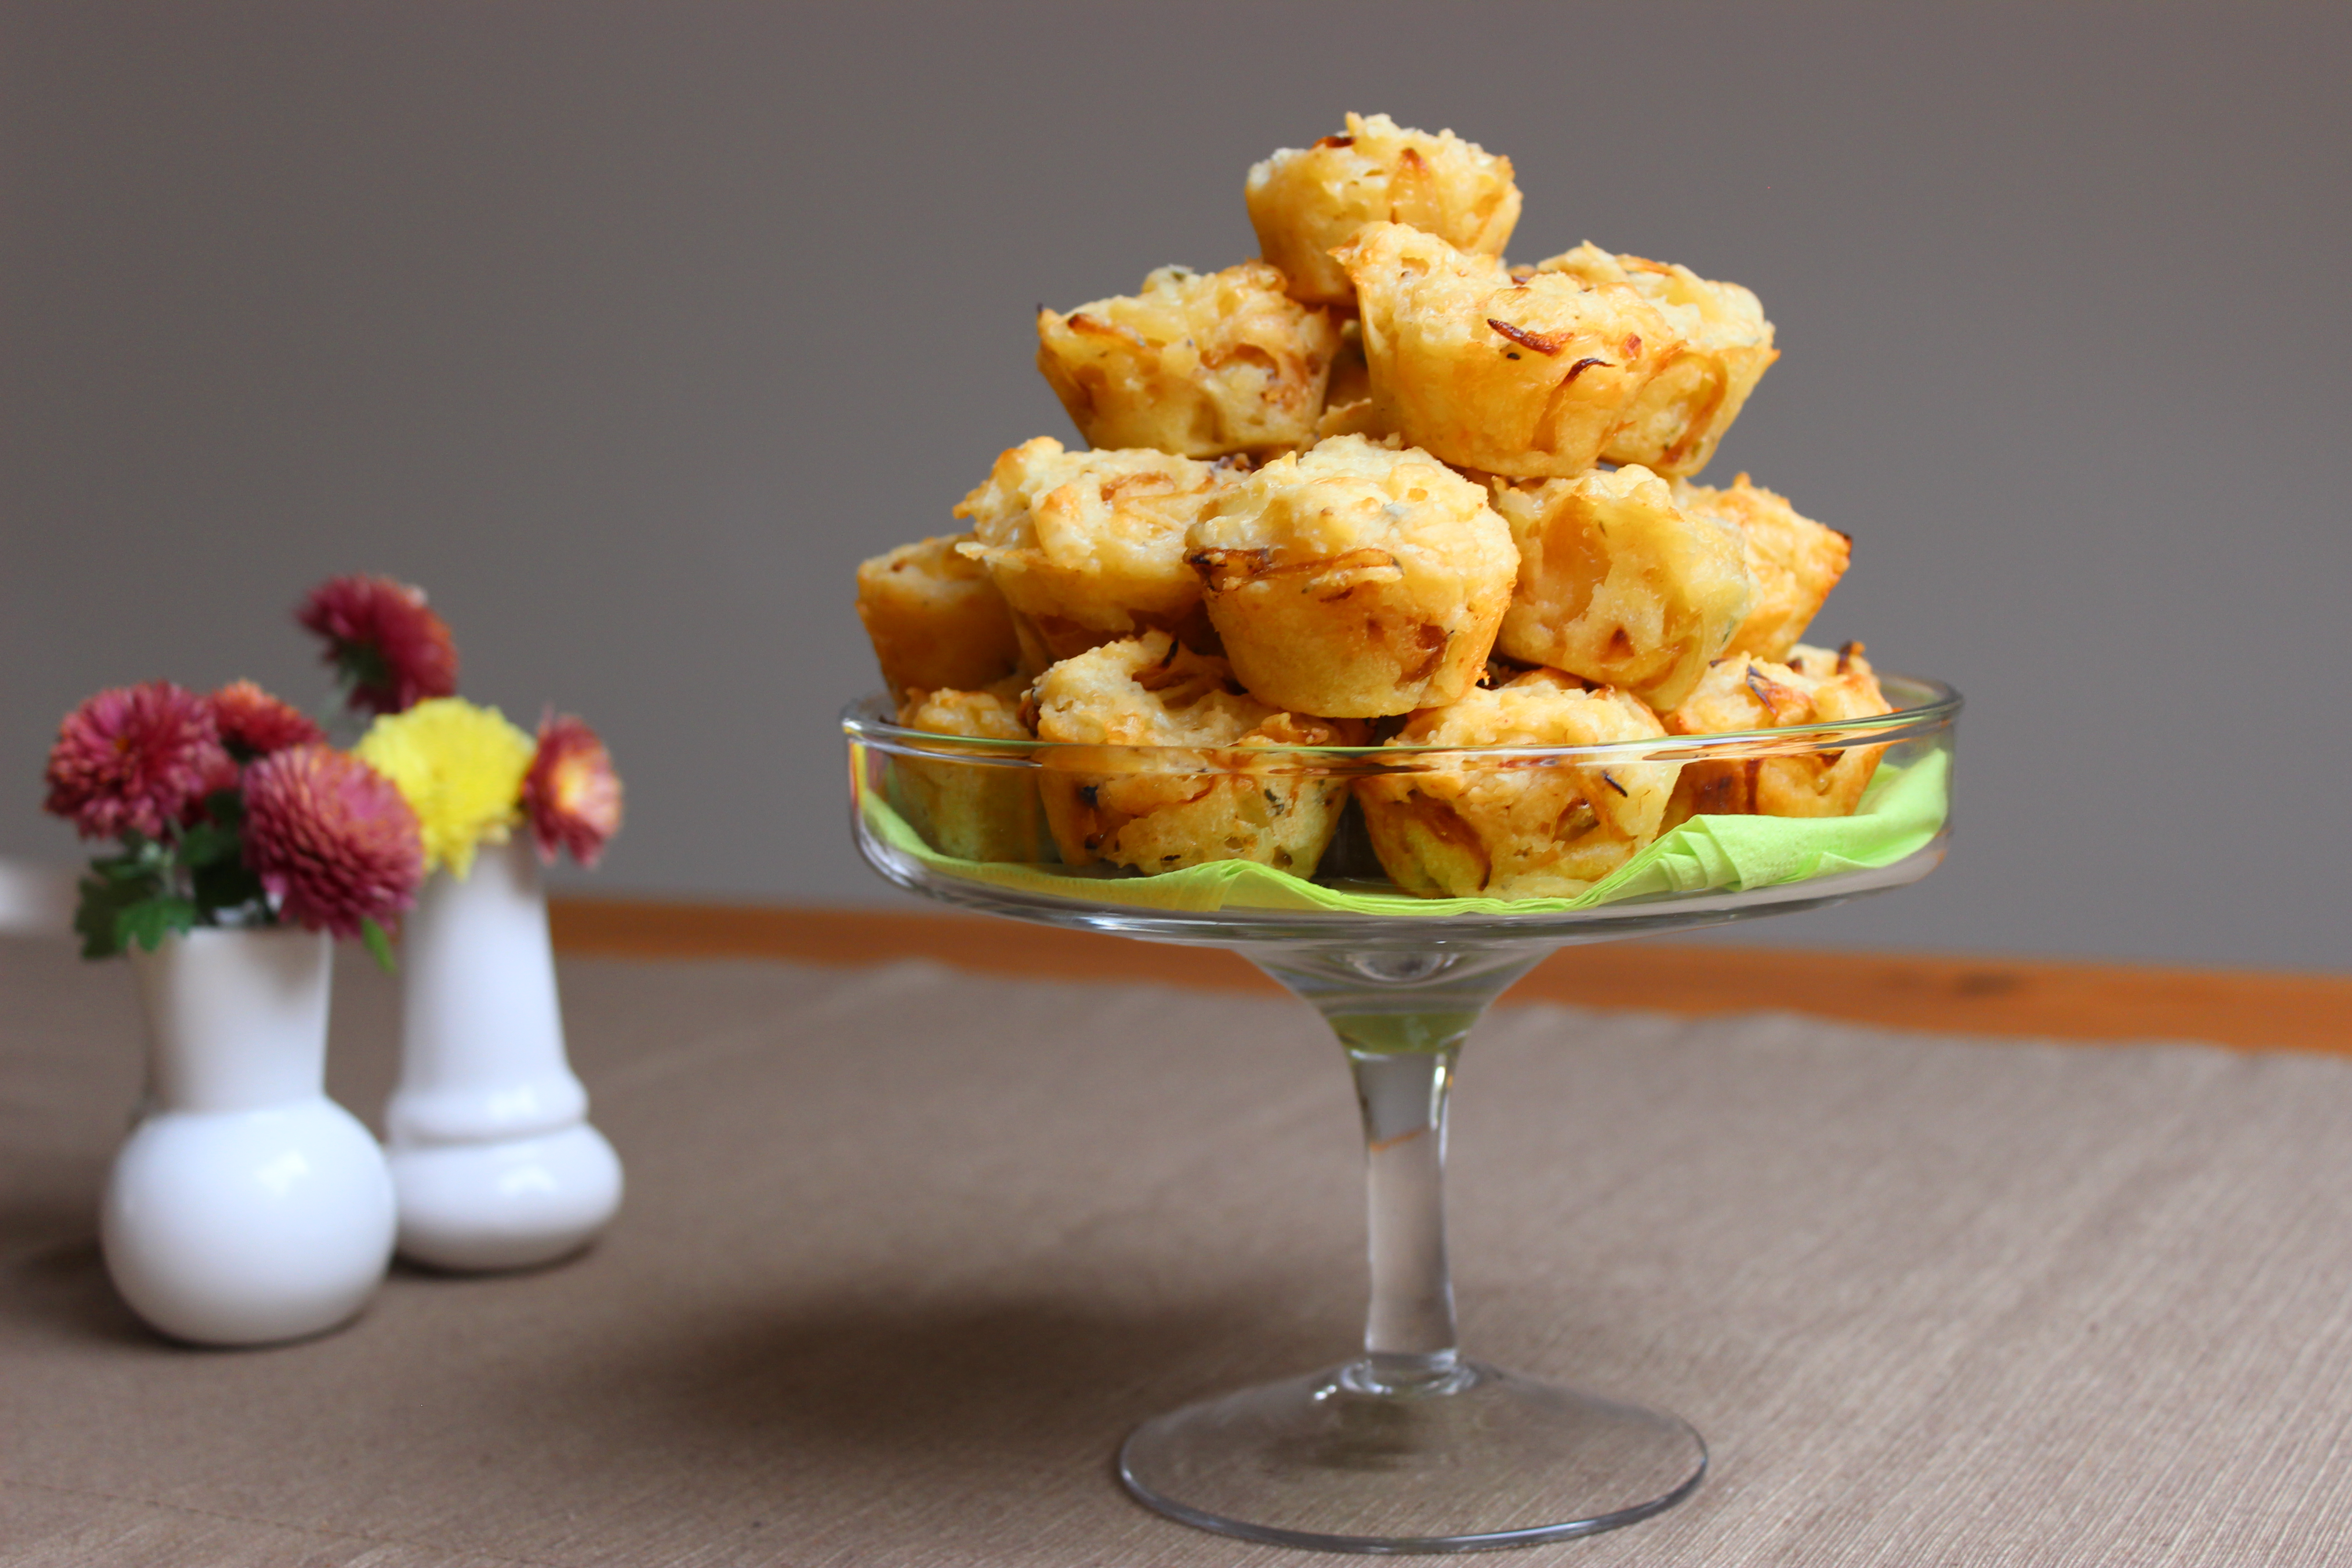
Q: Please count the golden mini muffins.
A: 13